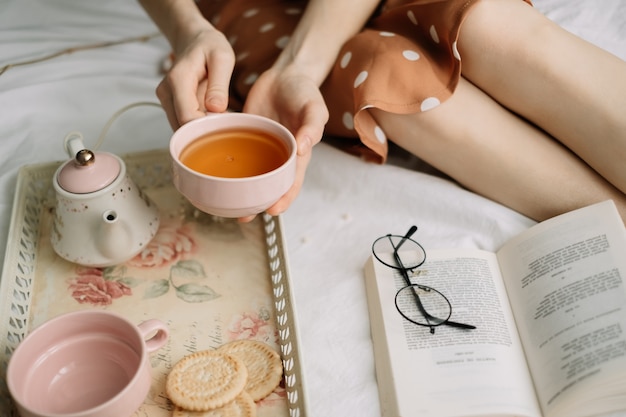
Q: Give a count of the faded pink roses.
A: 3